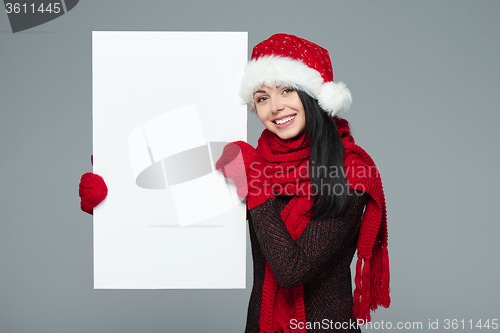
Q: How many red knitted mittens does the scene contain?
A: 2